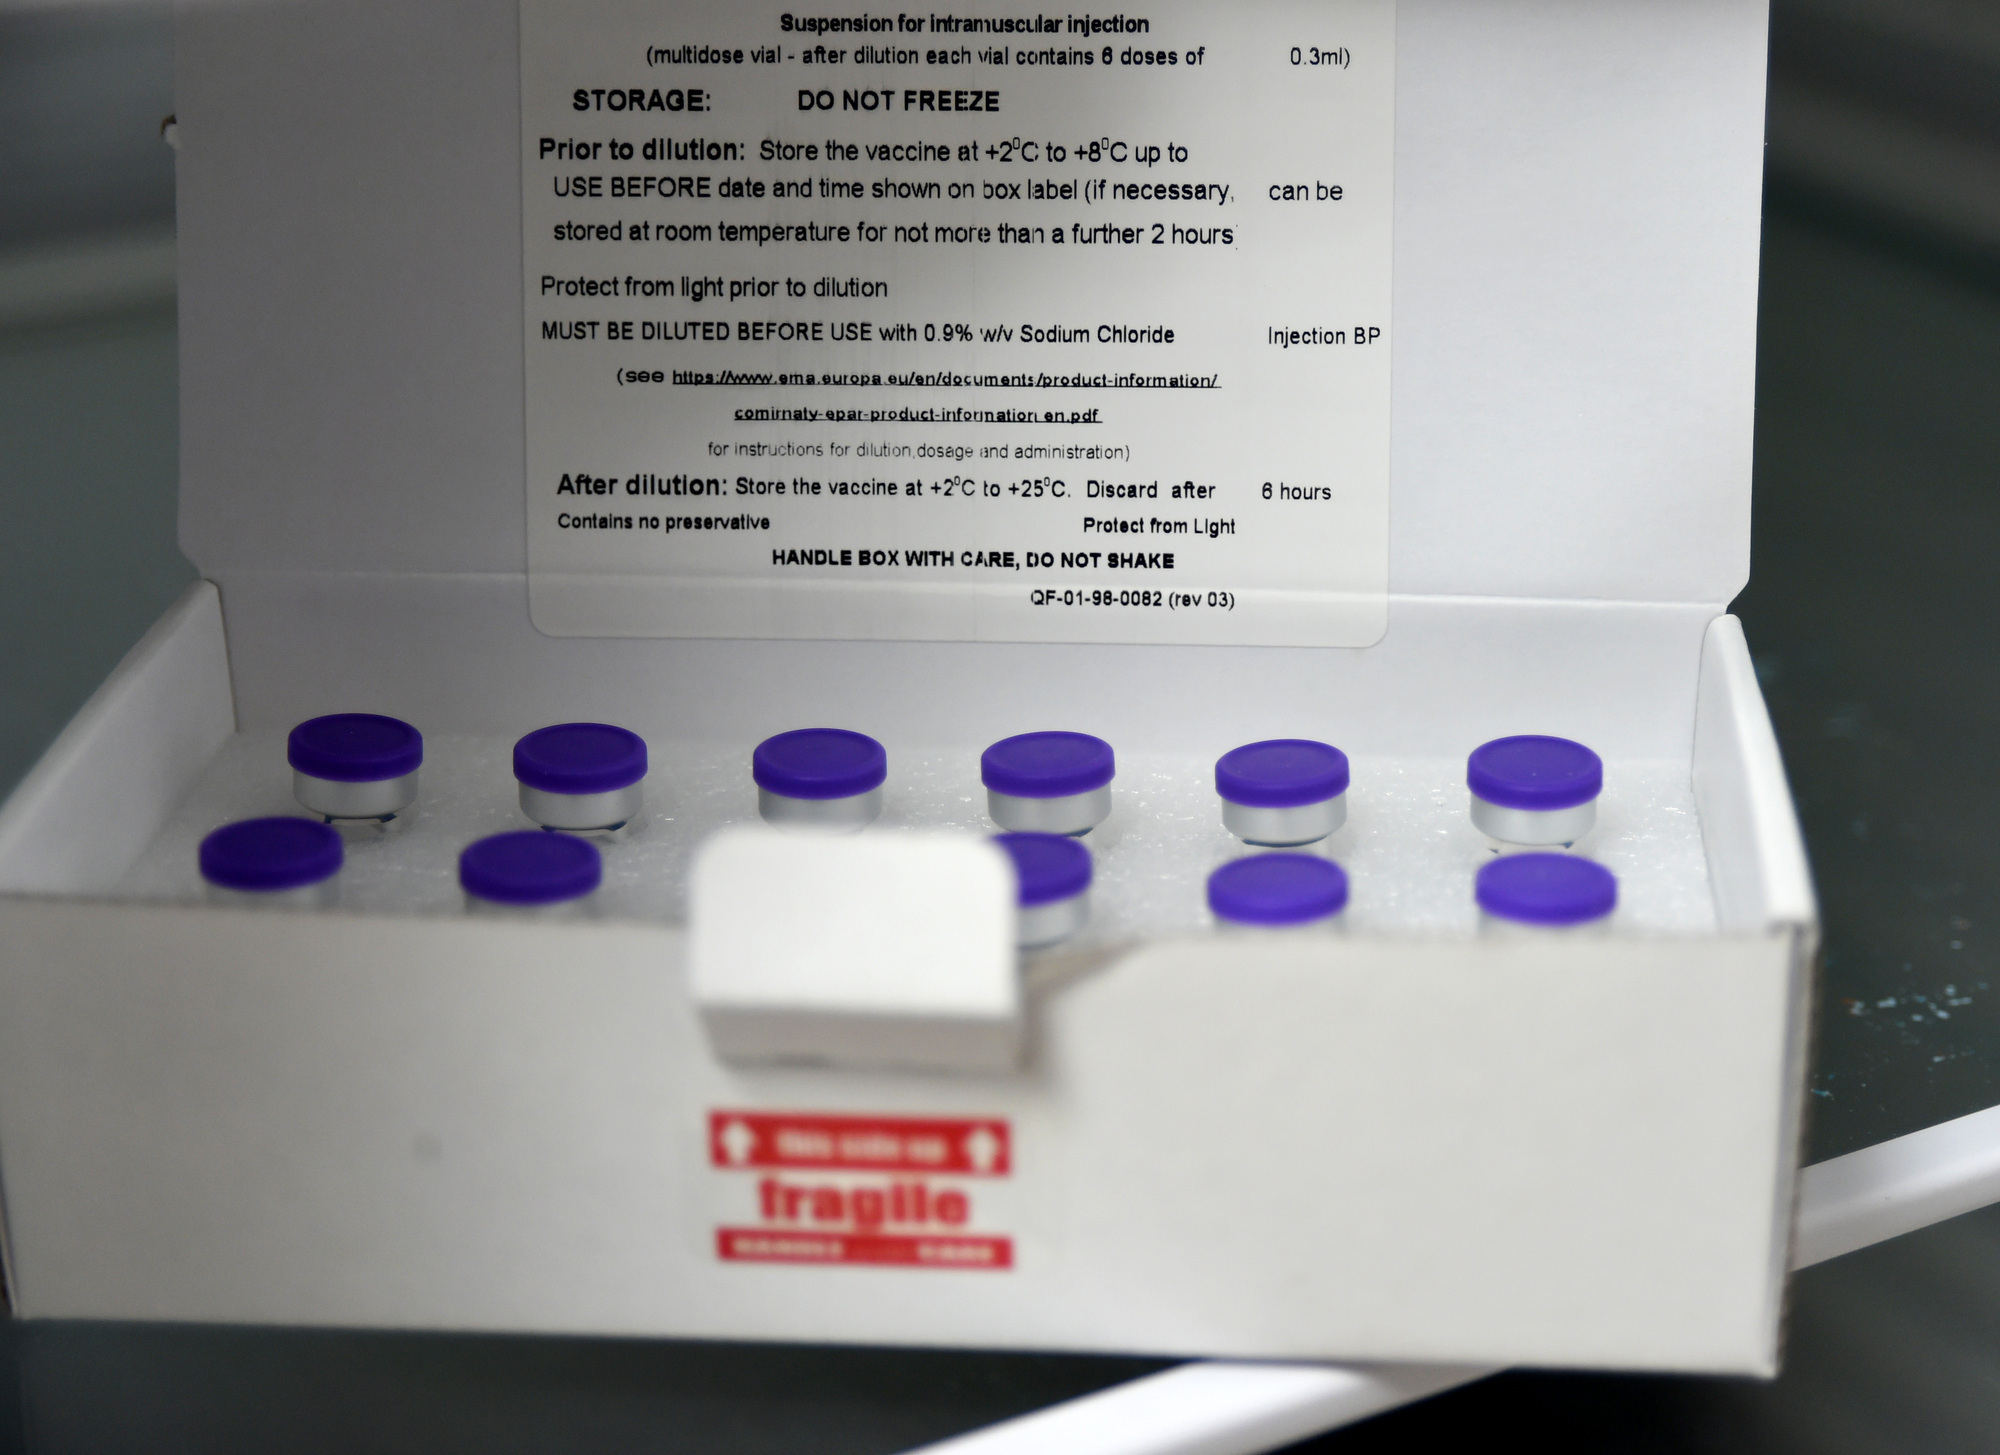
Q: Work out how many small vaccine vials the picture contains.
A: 11